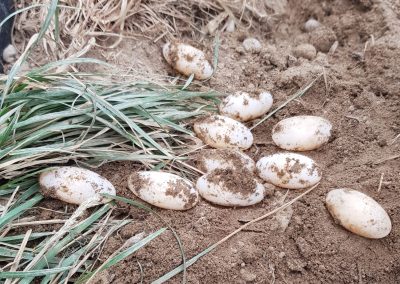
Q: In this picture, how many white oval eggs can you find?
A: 10